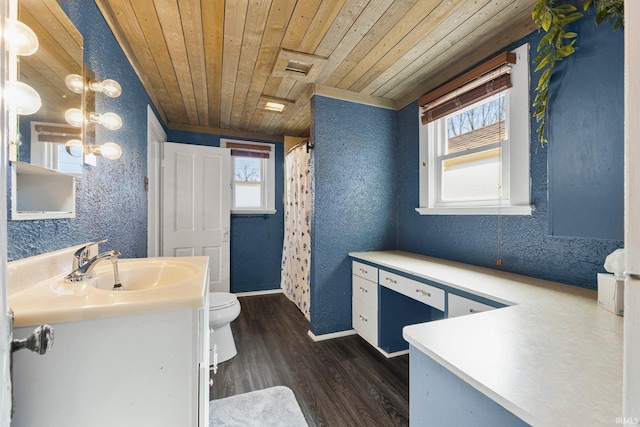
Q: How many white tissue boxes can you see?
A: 1